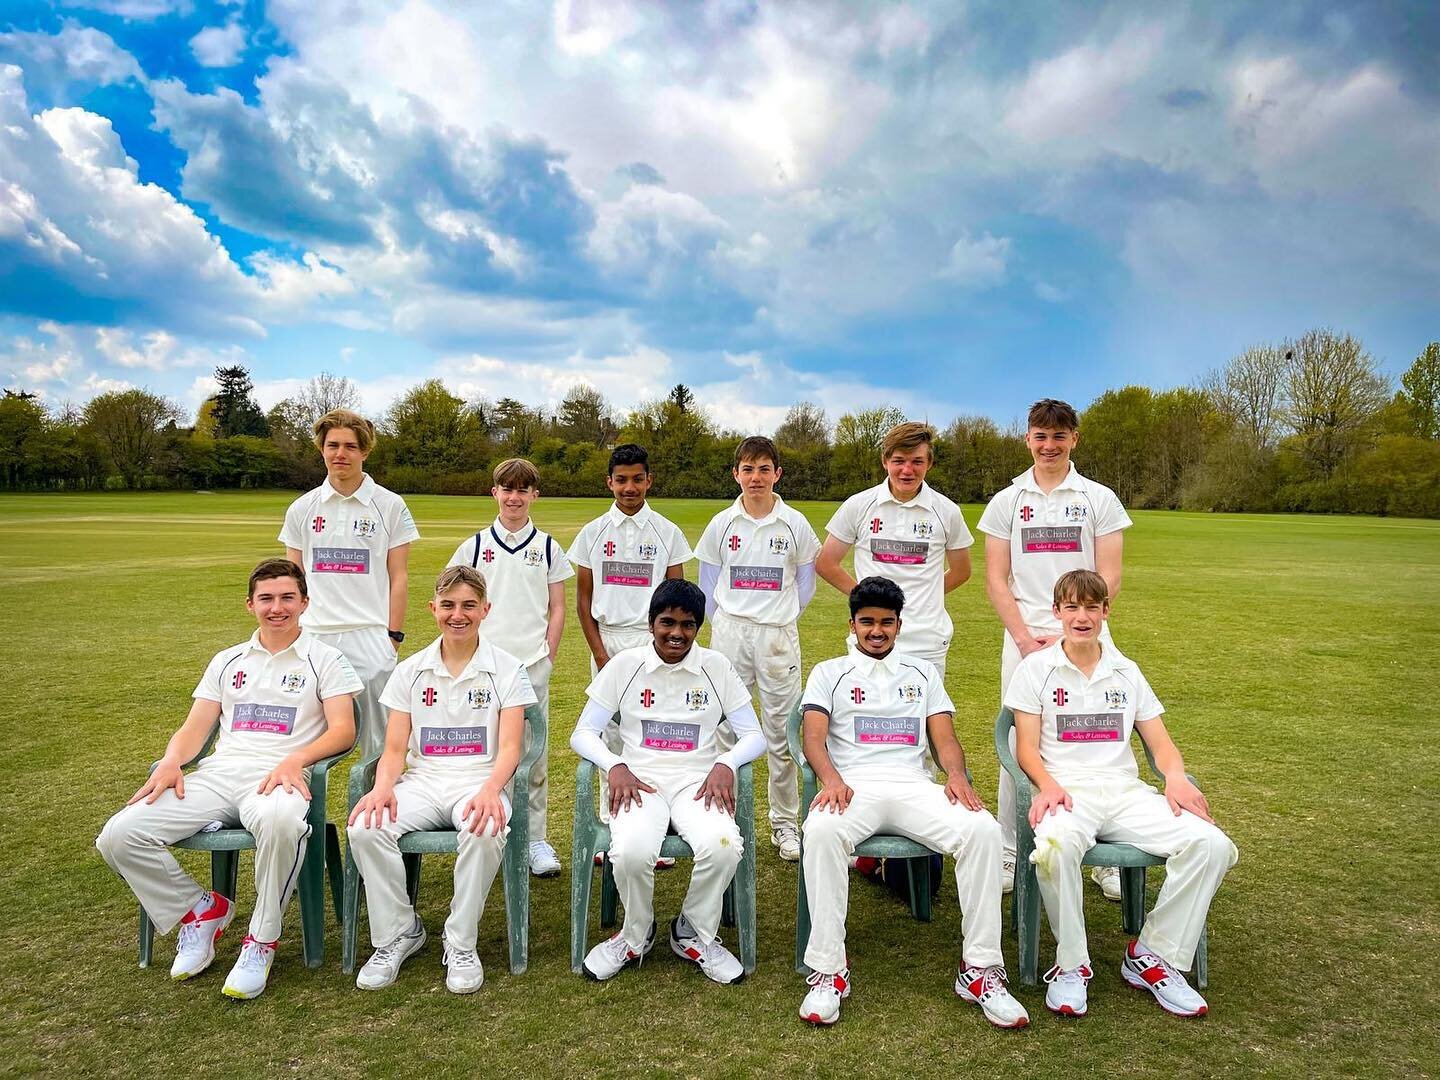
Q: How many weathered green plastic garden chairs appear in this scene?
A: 5